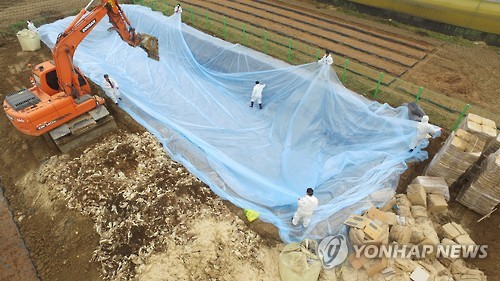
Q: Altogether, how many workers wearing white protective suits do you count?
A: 7